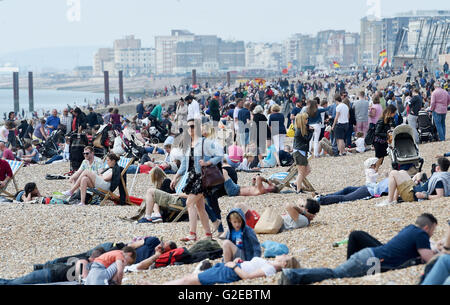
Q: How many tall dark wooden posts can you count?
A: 6